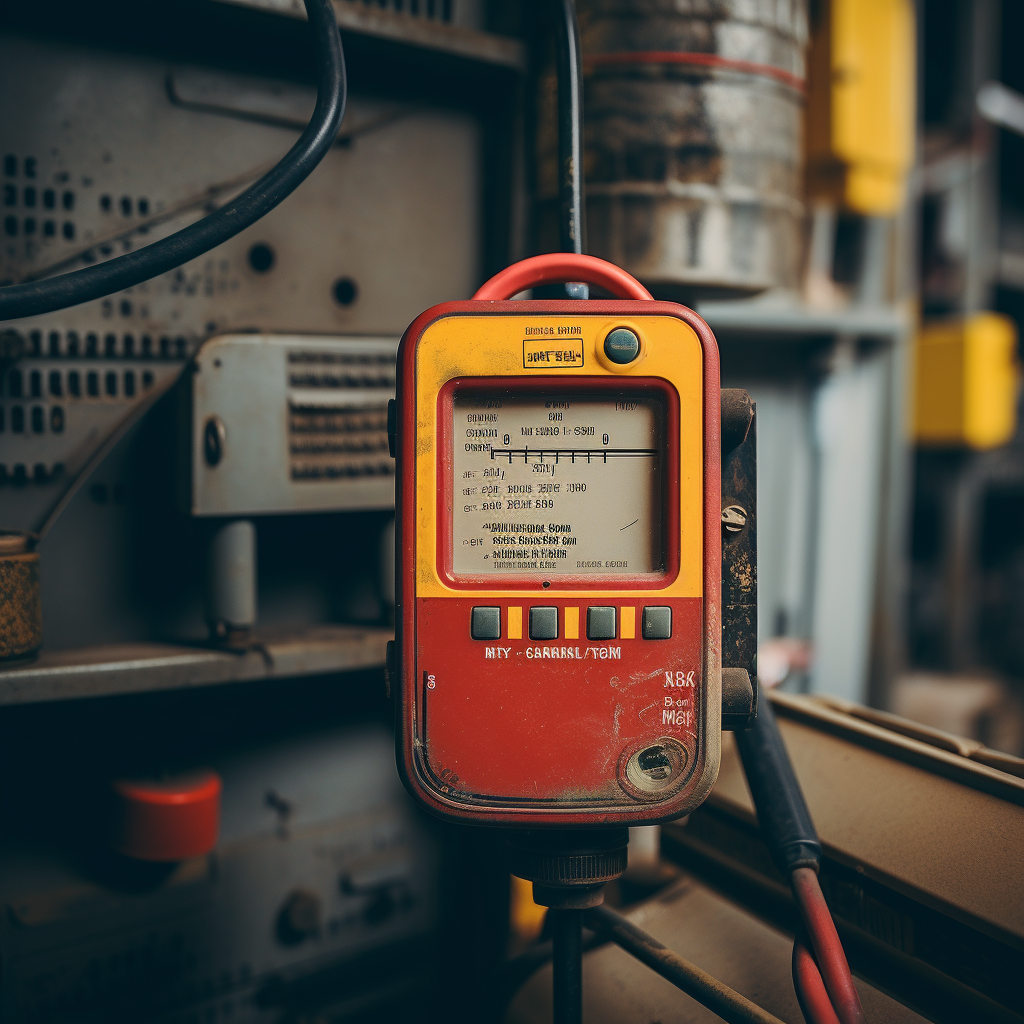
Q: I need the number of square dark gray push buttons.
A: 4